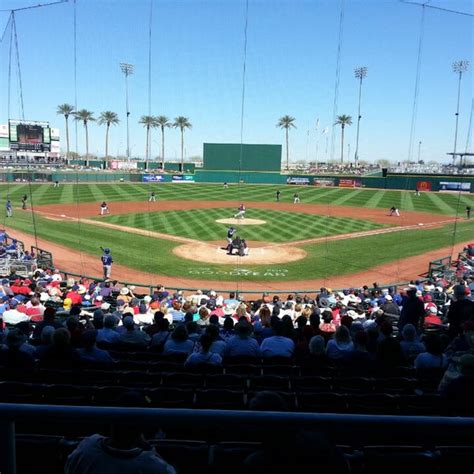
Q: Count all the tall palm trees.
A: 8